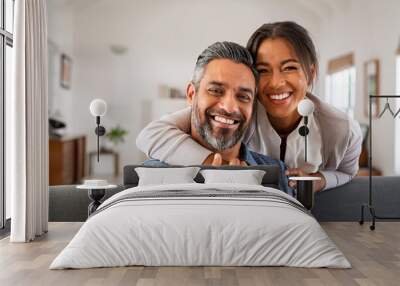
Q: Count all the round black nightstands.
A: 2